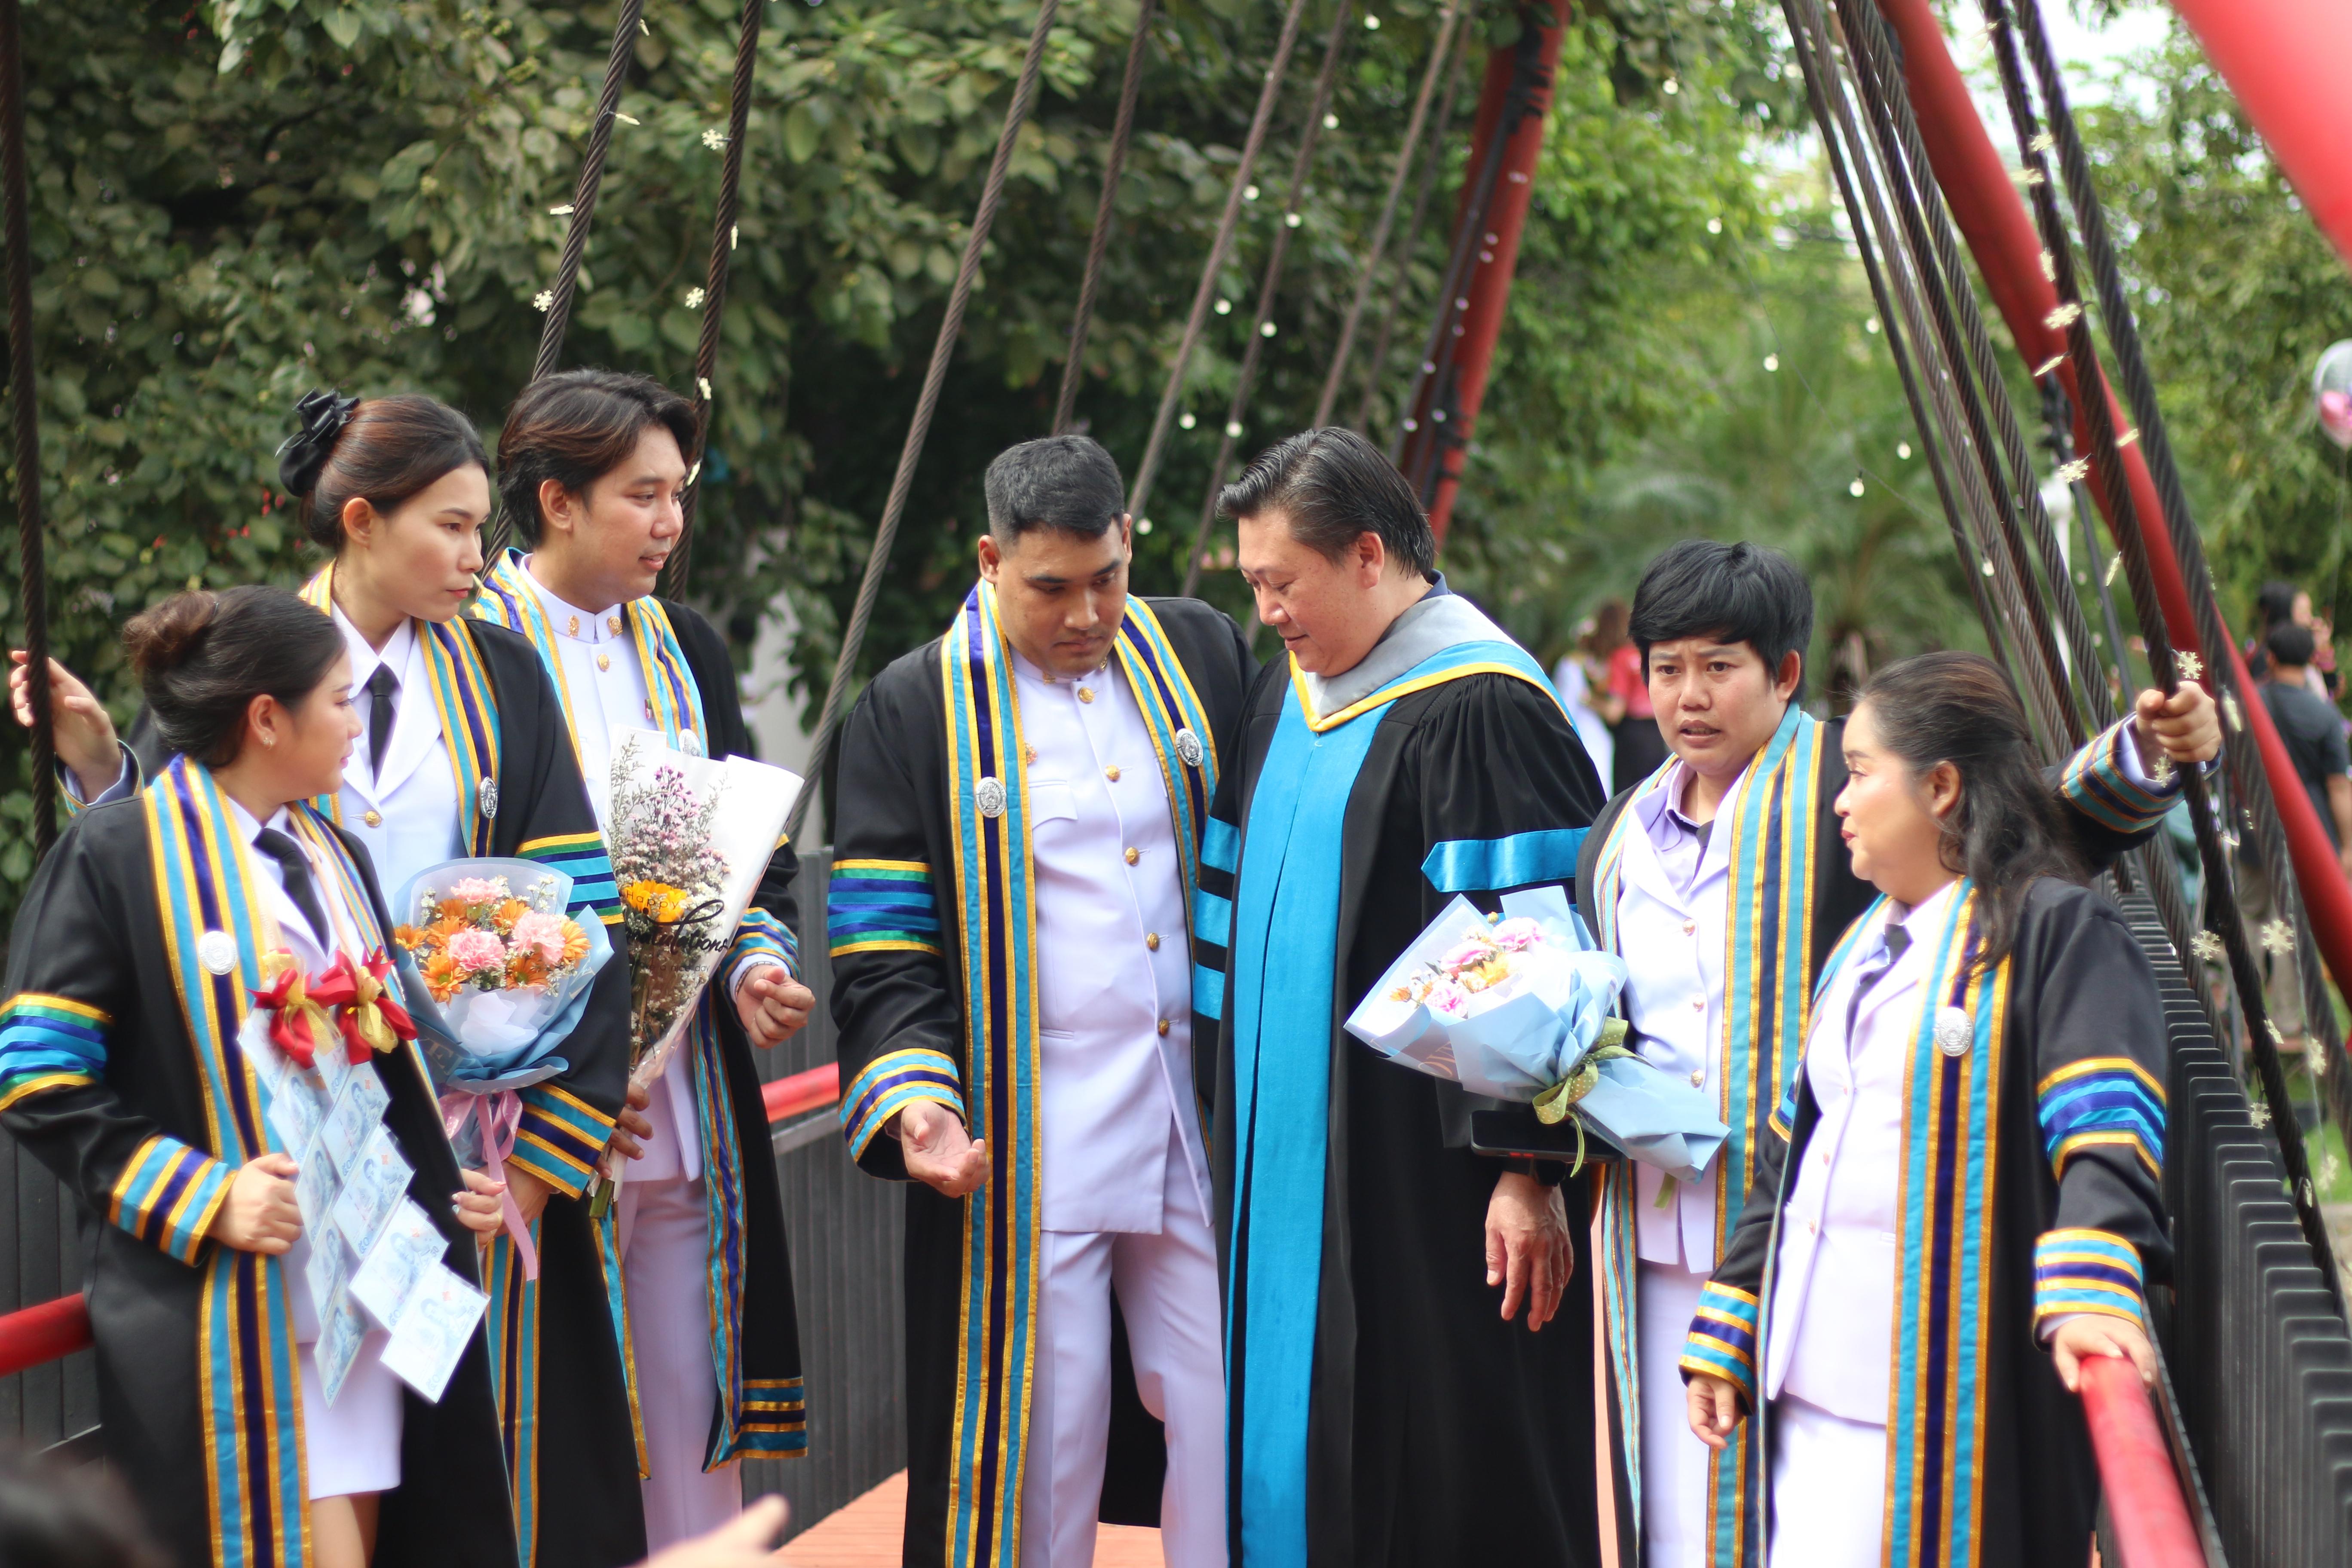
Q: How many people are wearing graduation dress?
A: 7